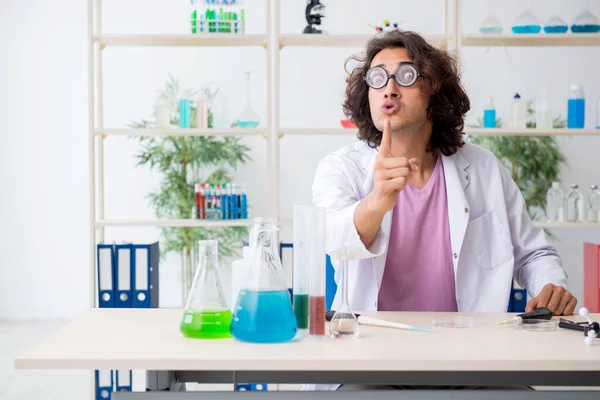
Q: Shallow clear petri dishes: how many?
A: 2